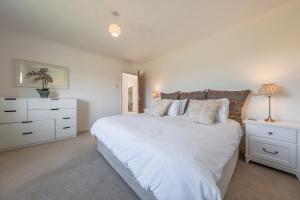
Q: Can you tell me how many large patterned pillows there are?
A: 3